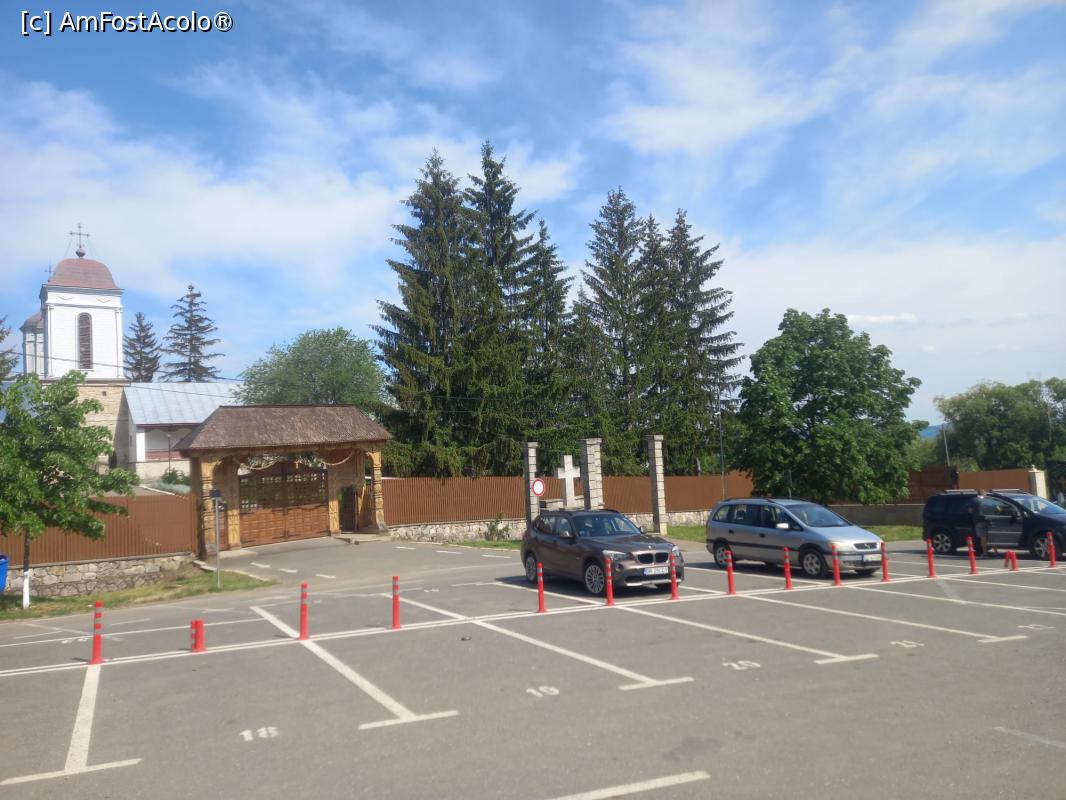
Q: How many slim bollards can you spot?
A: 15